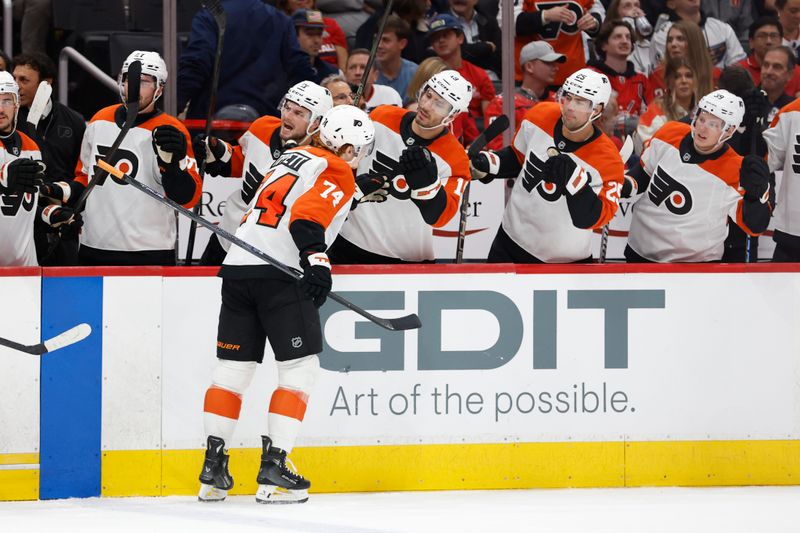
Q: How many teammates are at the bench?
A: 7